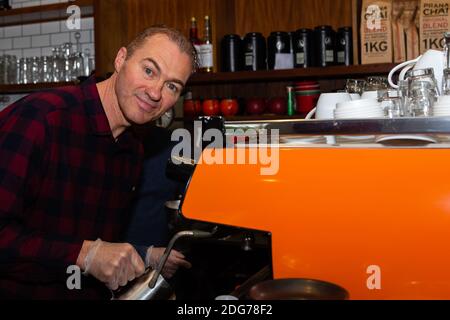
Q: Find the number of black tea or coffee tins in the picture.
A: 6